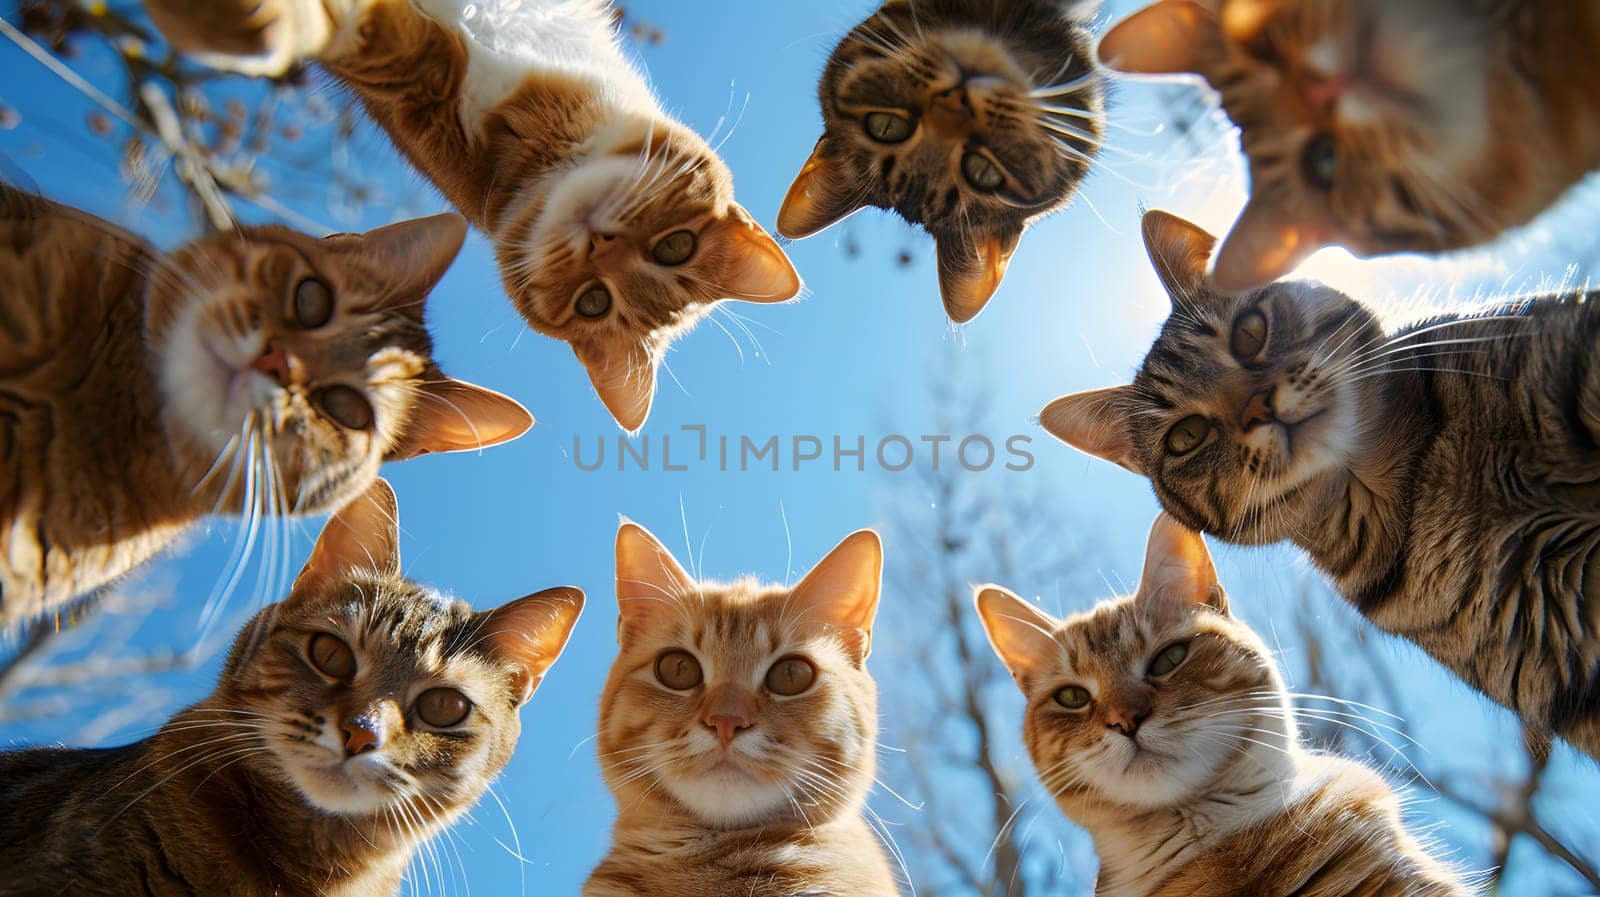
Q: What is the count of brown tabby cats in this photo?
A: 3